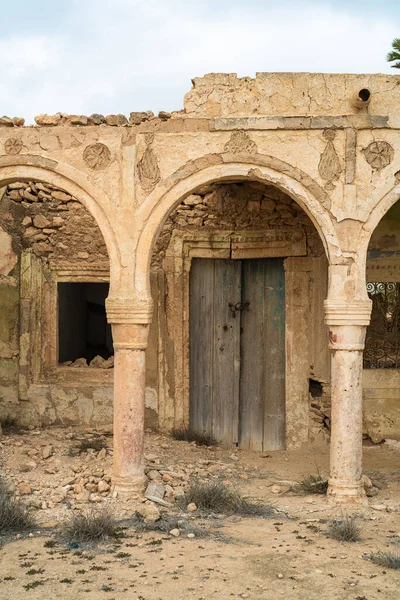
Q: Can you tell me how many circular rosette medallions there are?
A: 3